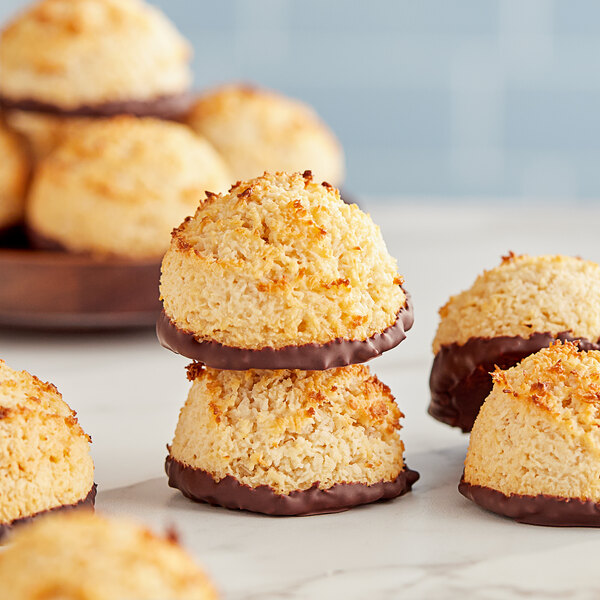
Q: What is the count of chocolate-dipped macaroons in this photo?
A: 11